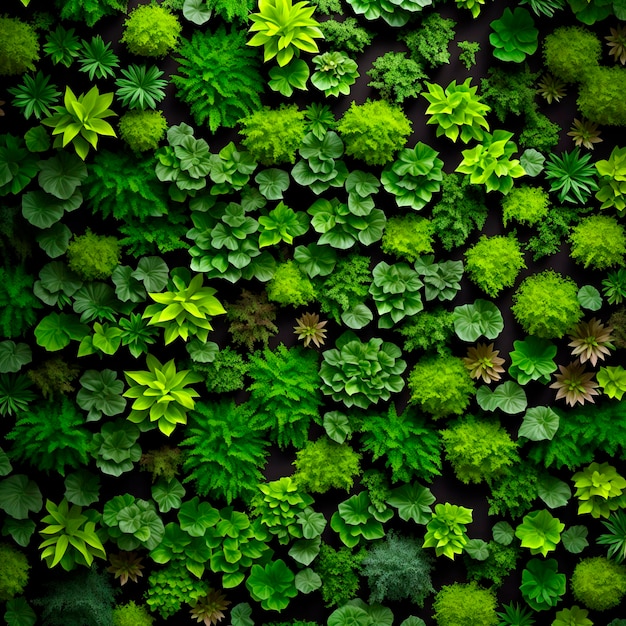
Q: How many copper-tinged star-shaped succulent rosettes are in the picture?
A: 9